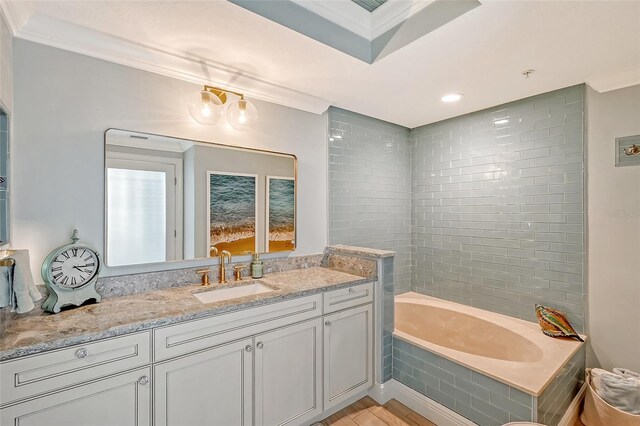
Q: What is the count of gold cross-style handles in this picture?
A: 2